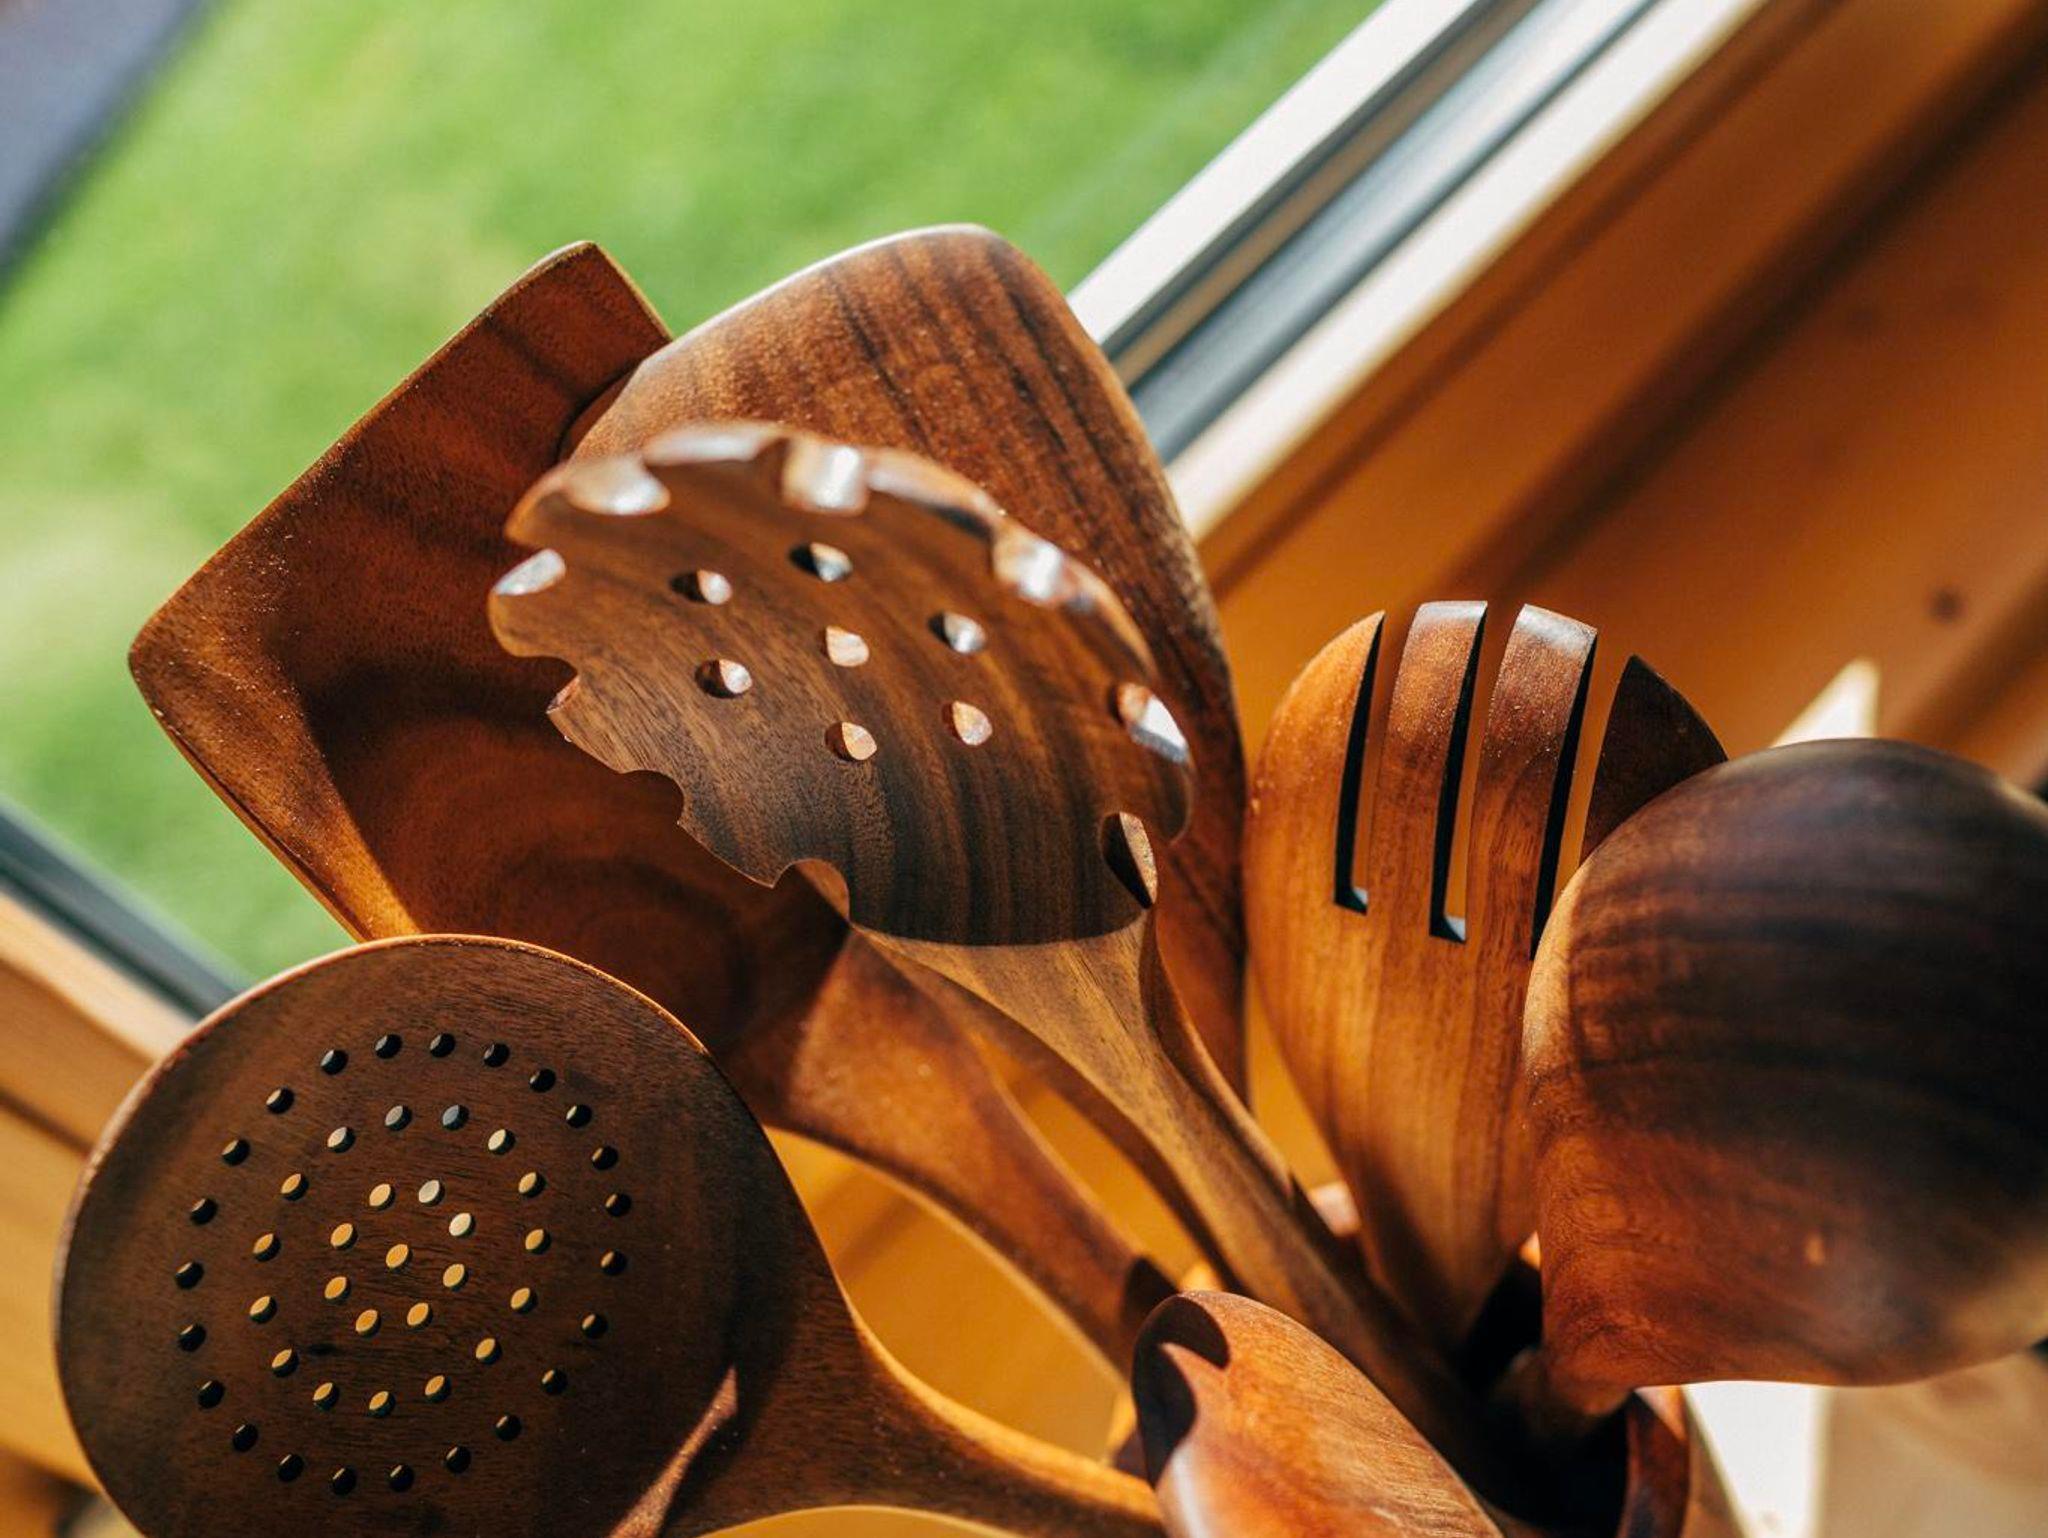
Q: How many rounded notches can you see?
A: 9